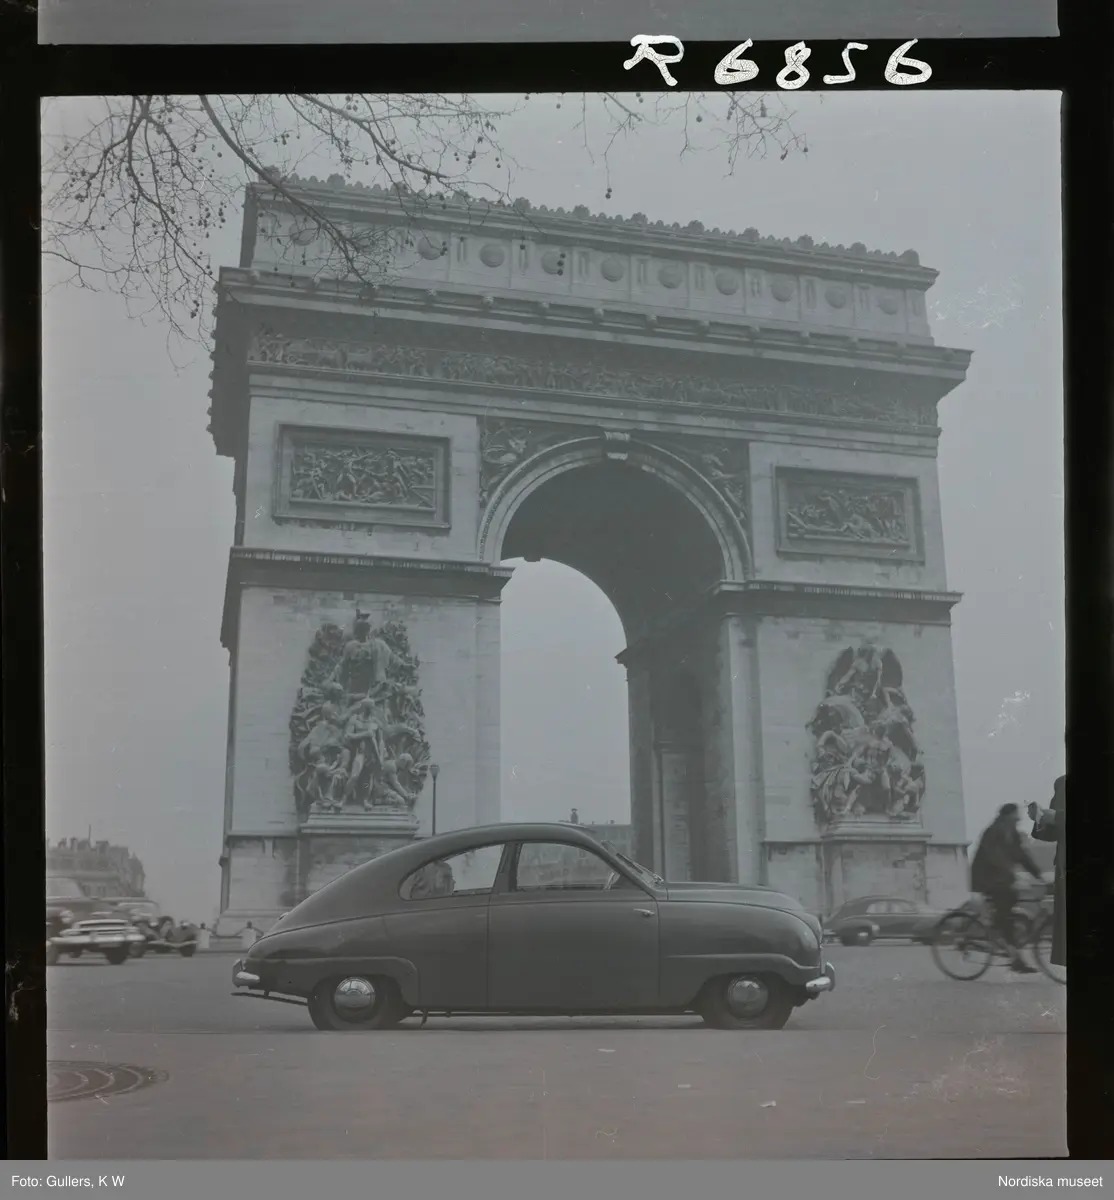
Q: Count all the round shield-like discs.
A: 11